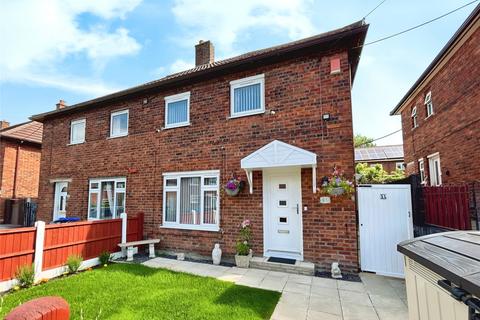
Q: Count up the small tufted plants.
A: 3